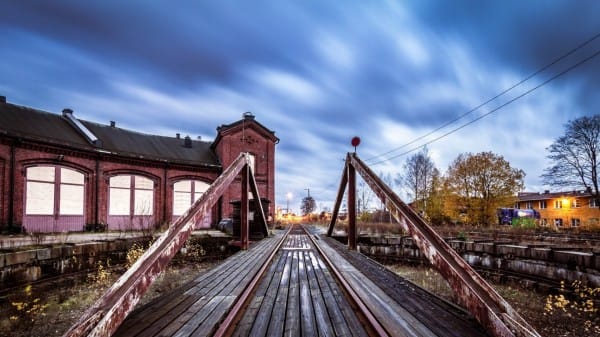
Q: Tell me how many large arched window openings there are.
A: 3